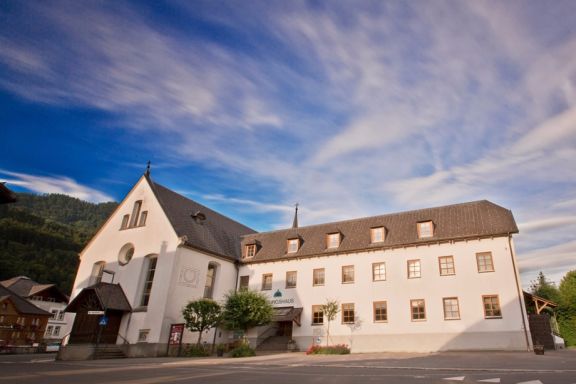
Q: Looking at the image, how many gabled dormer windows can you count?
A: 5